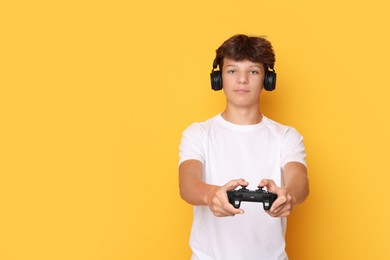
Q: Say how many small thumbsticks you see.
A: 2